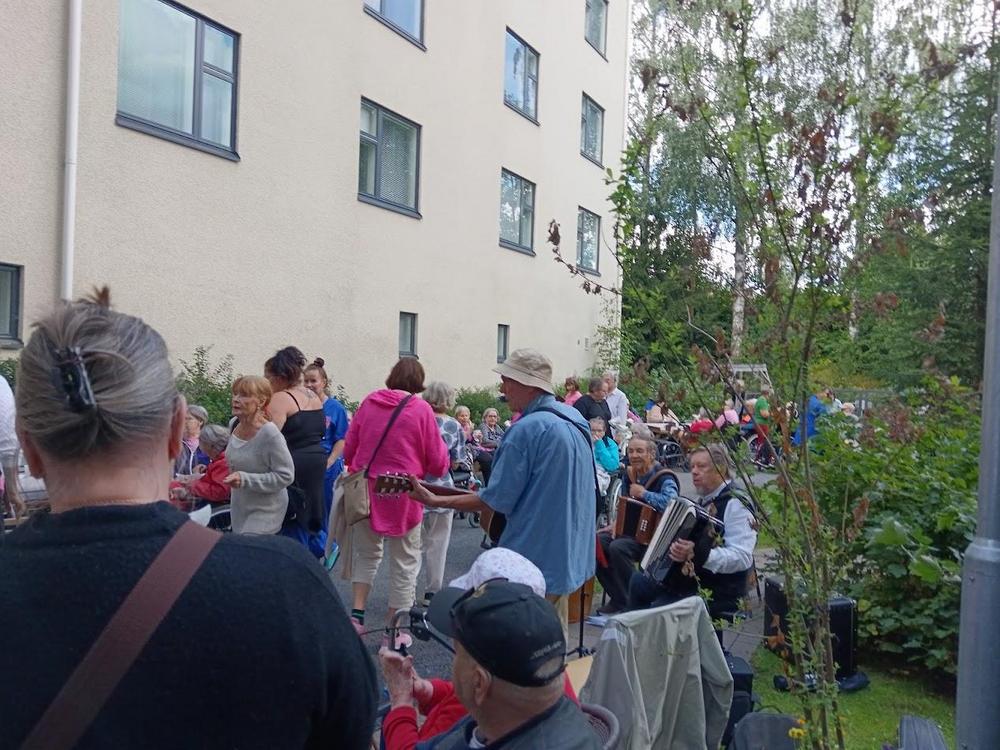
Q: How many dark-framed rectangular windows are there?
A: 11